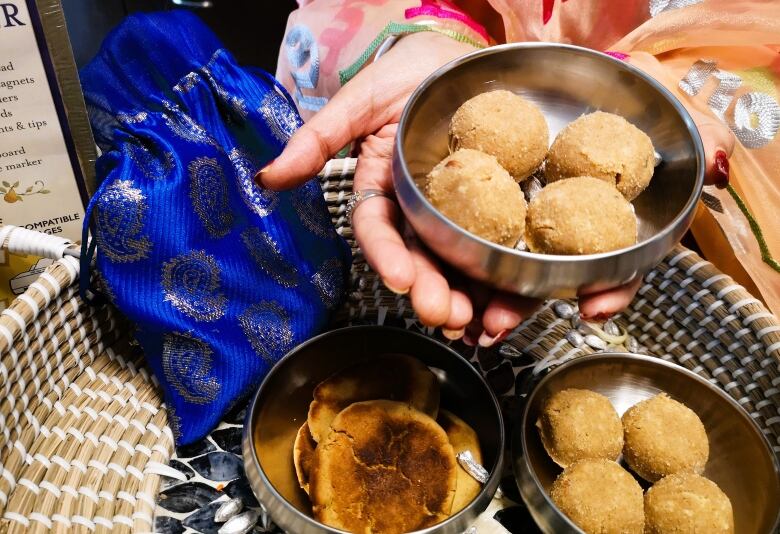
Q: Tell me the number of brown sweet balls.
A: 8